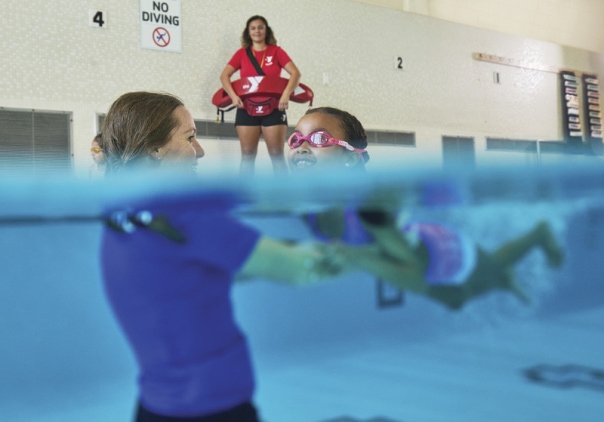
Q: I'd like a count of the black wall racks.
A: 2